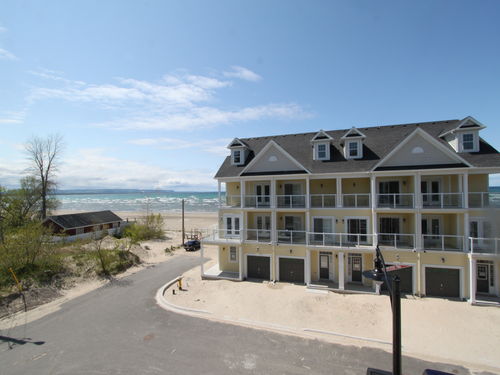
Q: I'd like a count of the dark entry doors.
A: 3